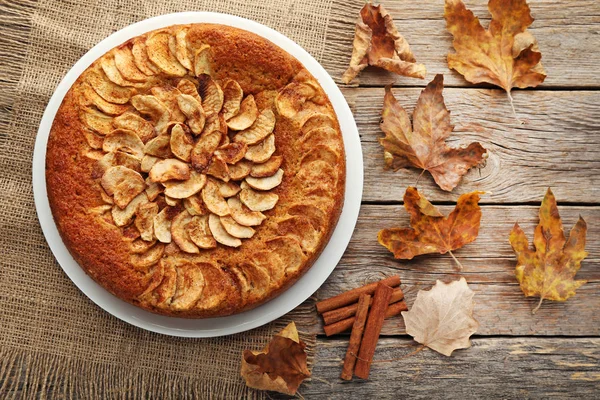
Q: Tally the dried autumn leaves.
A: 7